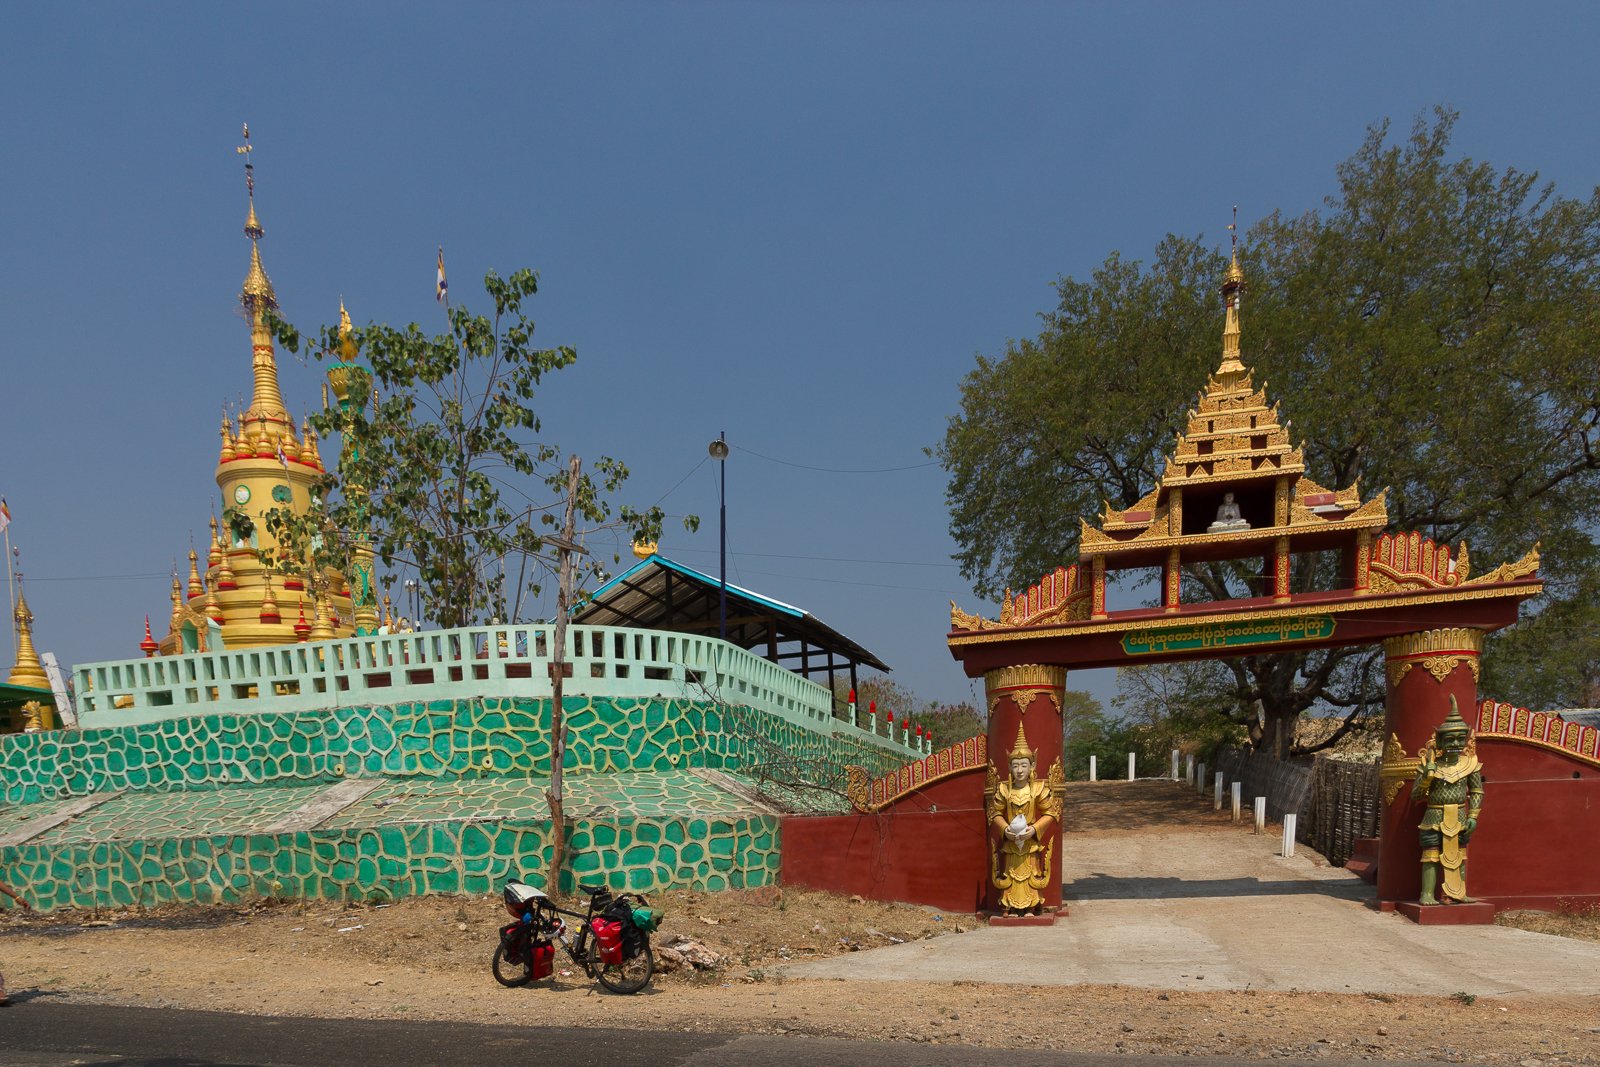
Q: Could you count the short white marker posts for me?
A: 9